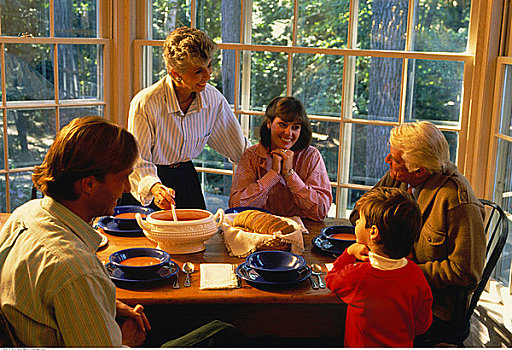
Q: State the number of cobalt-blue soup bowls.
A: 5